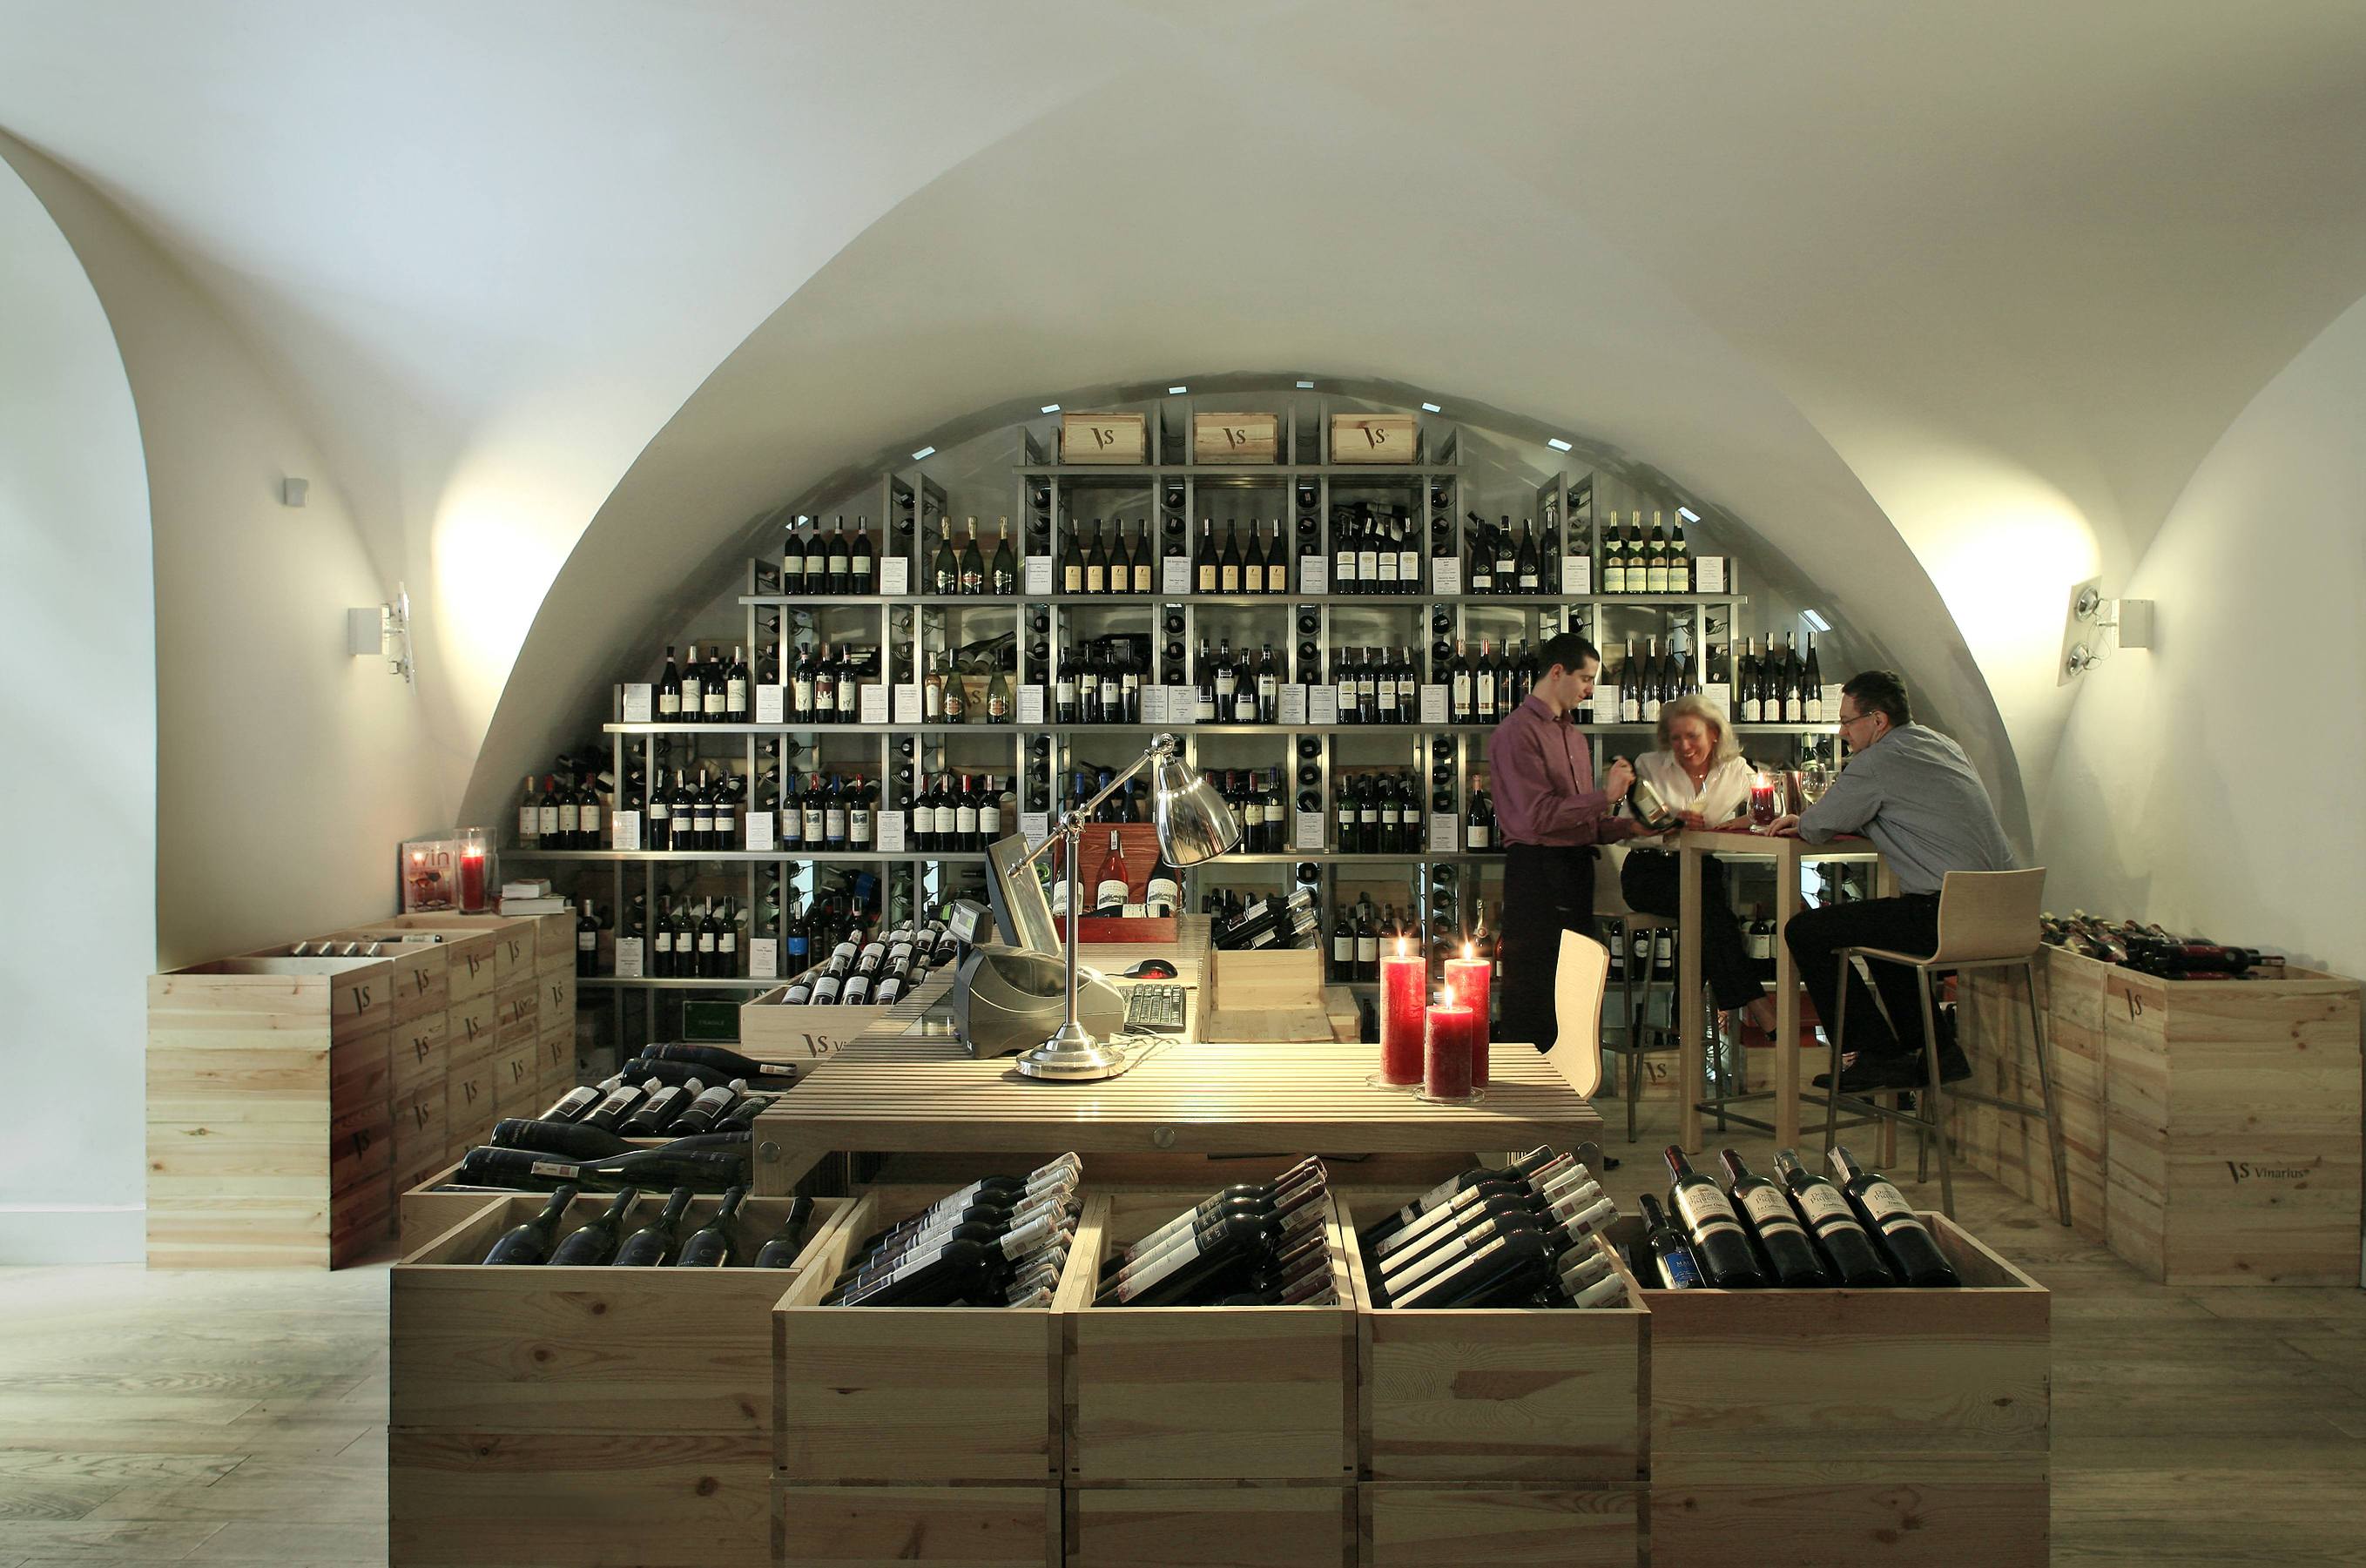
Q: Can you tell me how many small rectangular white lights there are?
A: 9